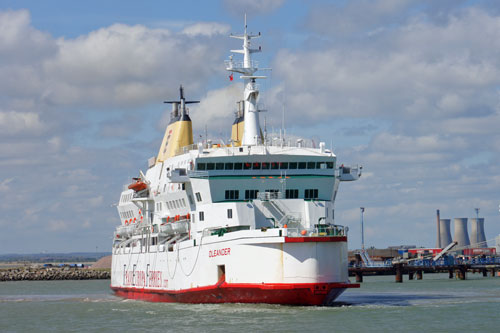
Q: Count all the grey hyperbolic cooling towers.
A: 3